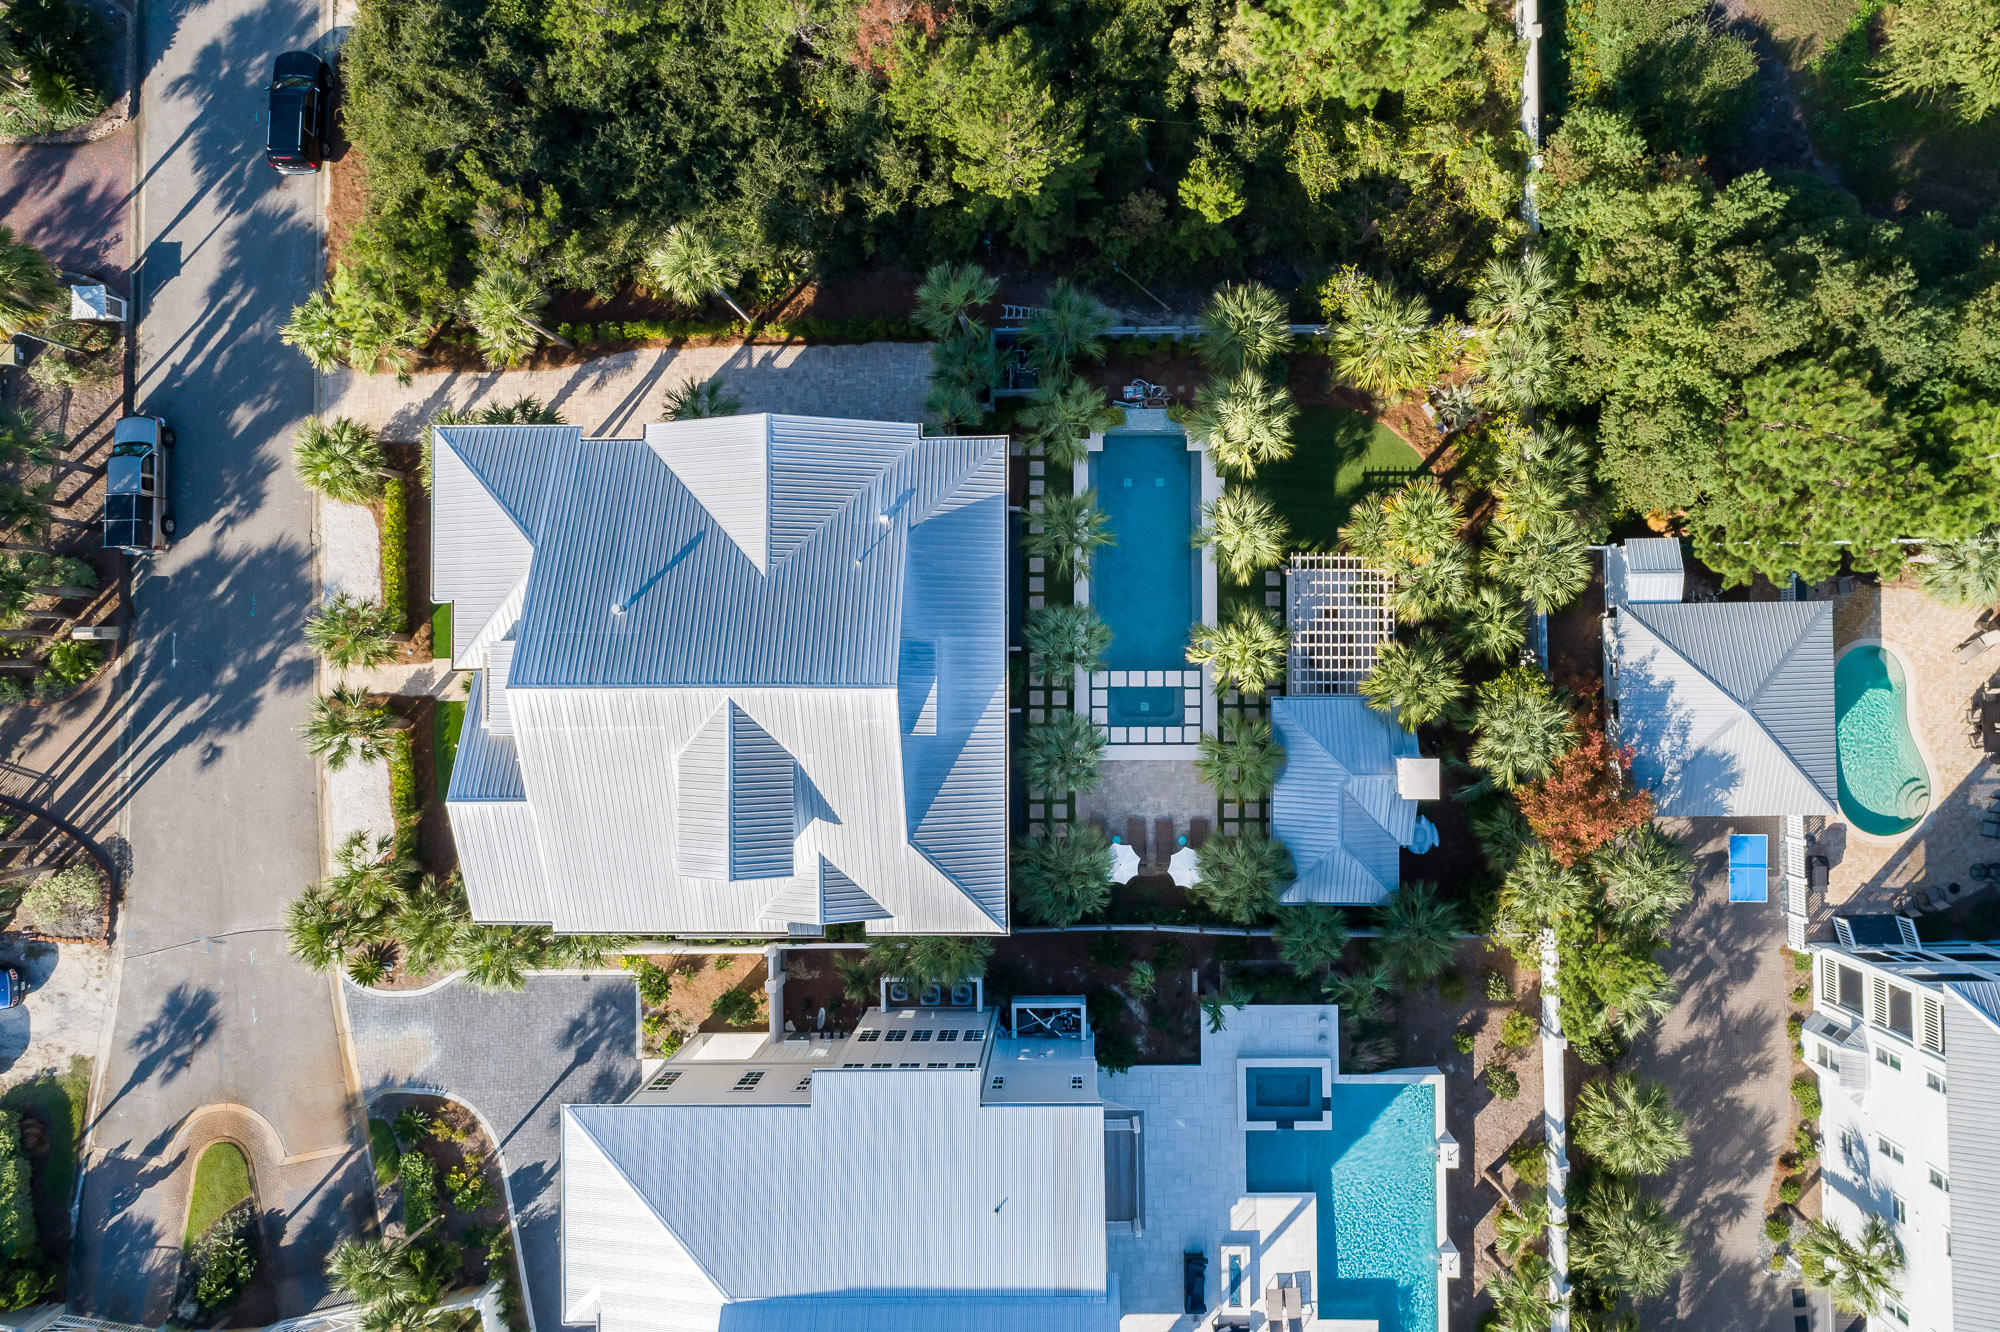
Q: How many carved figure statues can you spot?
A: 0